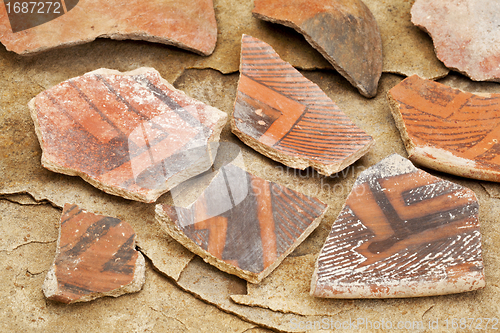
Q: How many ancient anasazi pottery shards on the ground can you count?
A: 9